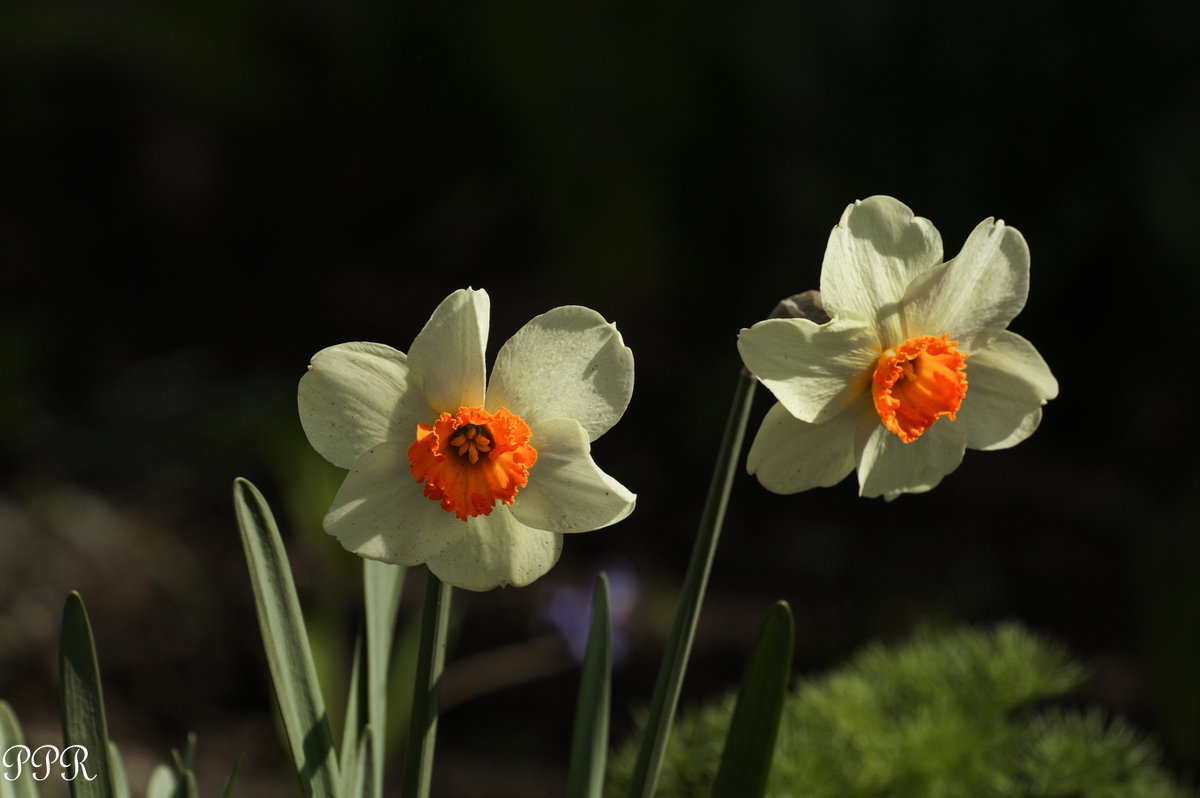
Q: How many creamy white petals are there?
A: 12